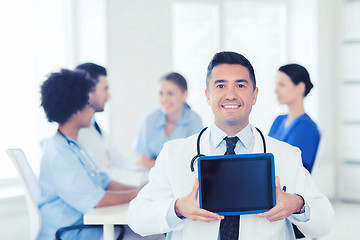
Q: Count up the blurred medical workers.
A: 4